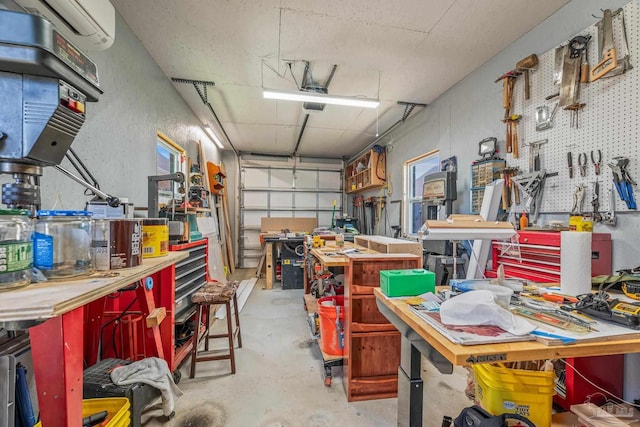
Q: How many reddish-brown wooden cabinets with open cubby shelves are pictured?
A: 1